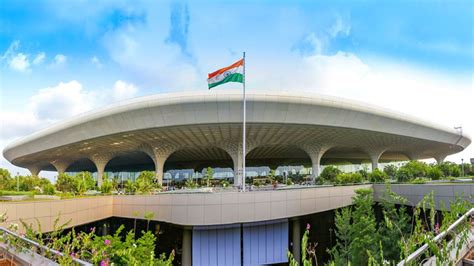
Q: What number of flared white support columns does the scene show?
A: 9